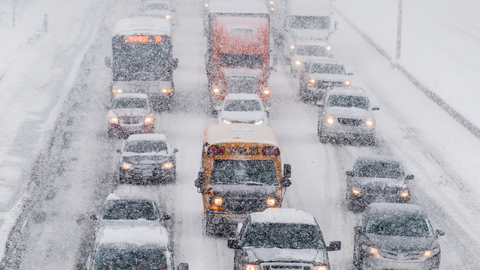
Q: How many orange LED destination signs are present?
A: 1